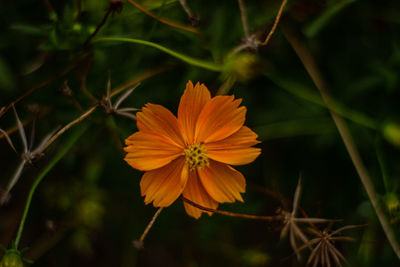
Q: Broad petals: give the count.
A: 8